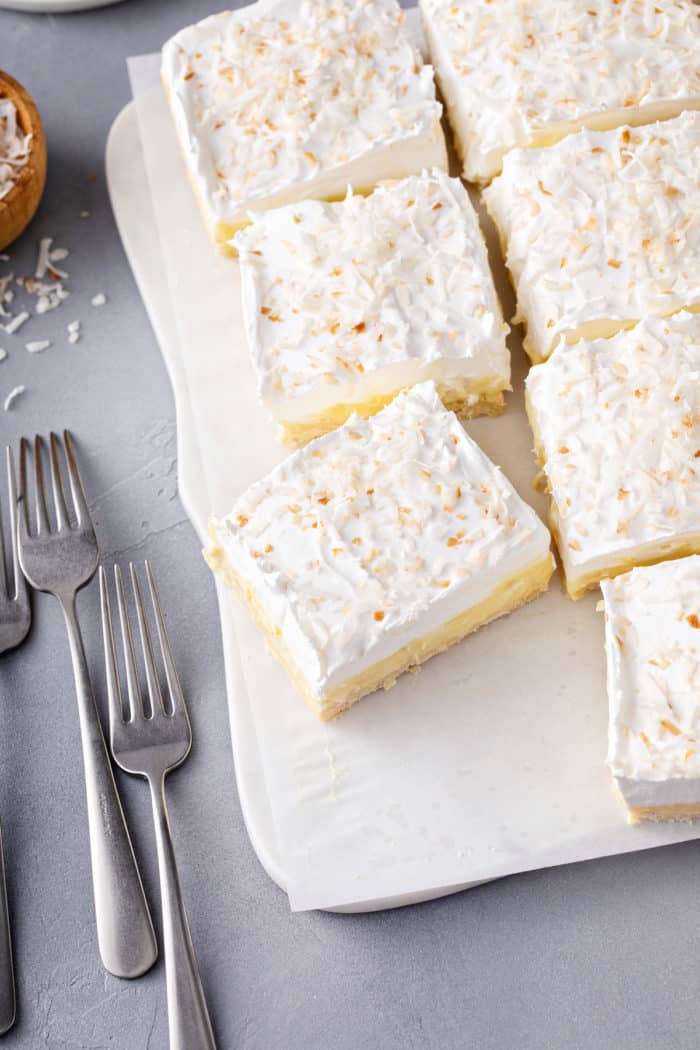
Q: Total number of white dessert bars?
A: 7